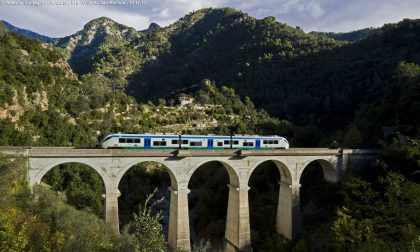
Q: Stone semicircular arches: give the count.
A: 5